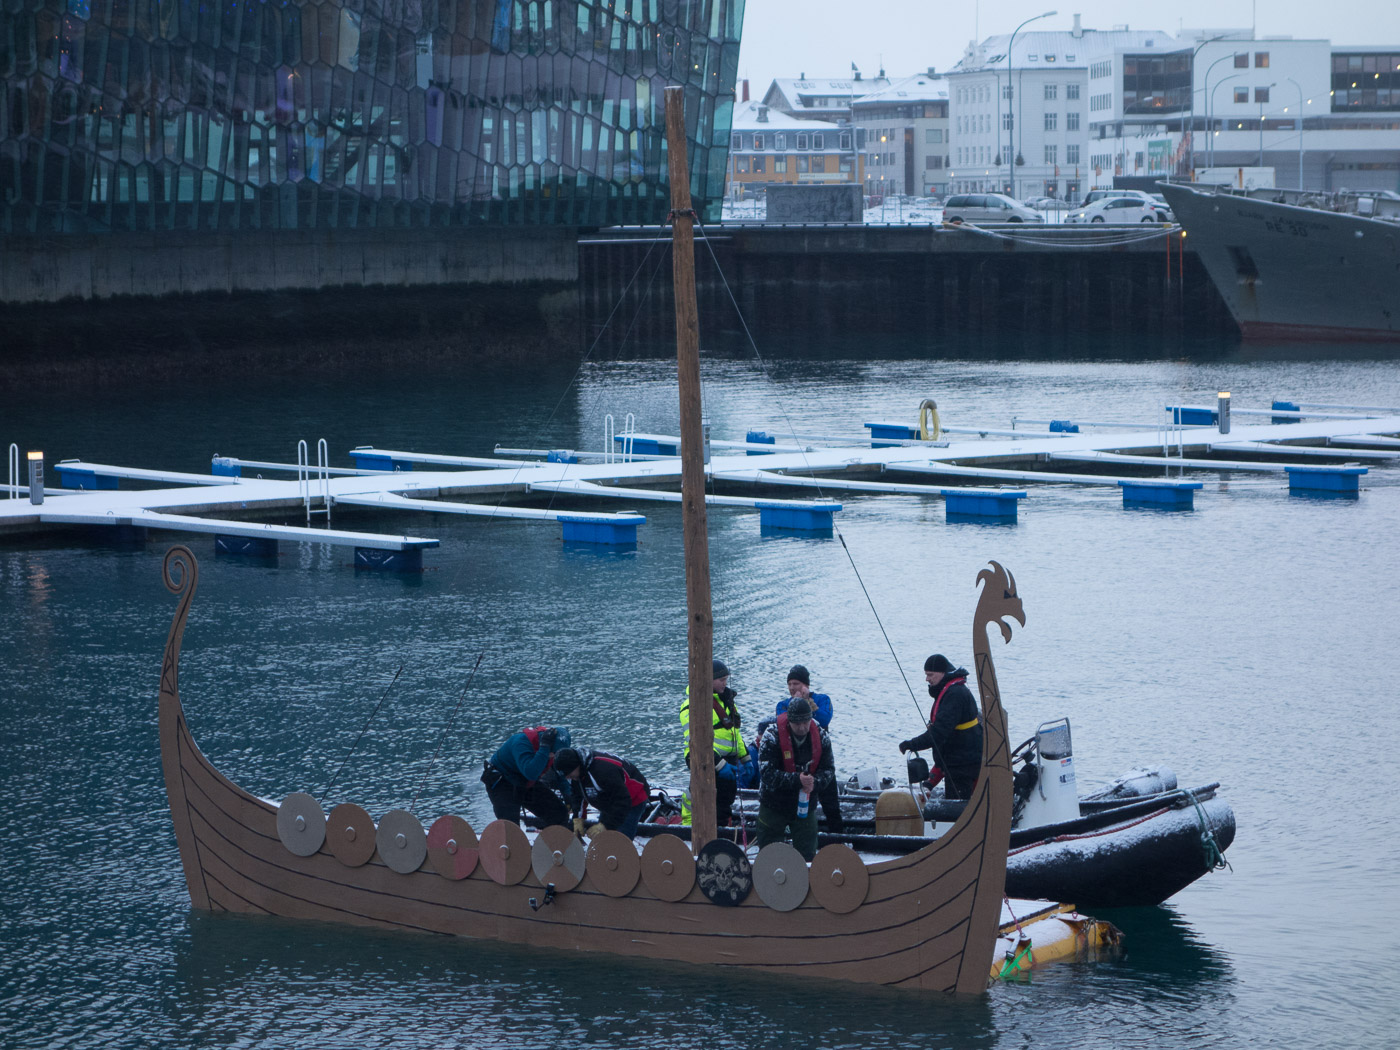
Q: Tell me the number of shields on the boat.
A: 11